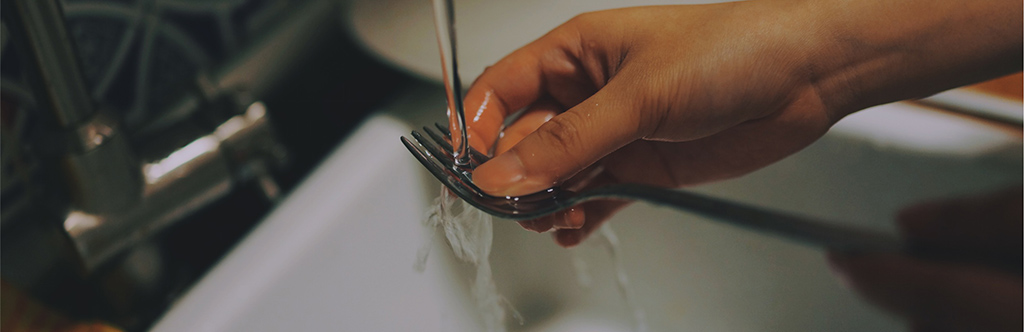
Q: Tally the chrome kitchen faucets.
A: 1